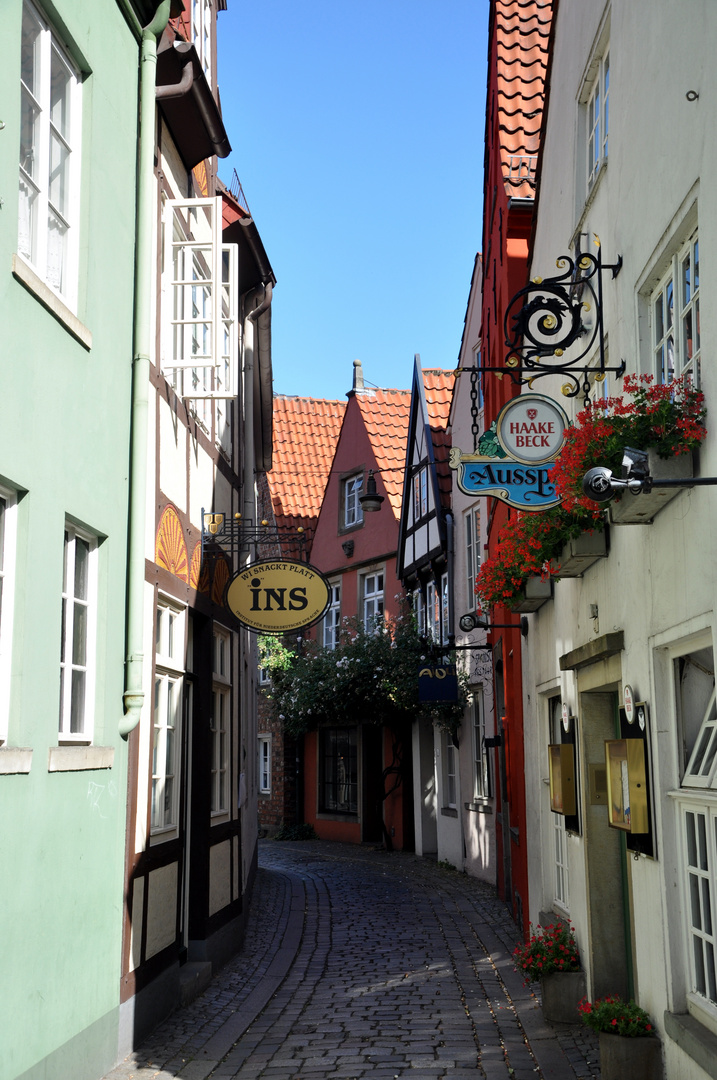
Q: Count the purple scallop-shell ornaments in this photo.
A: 0